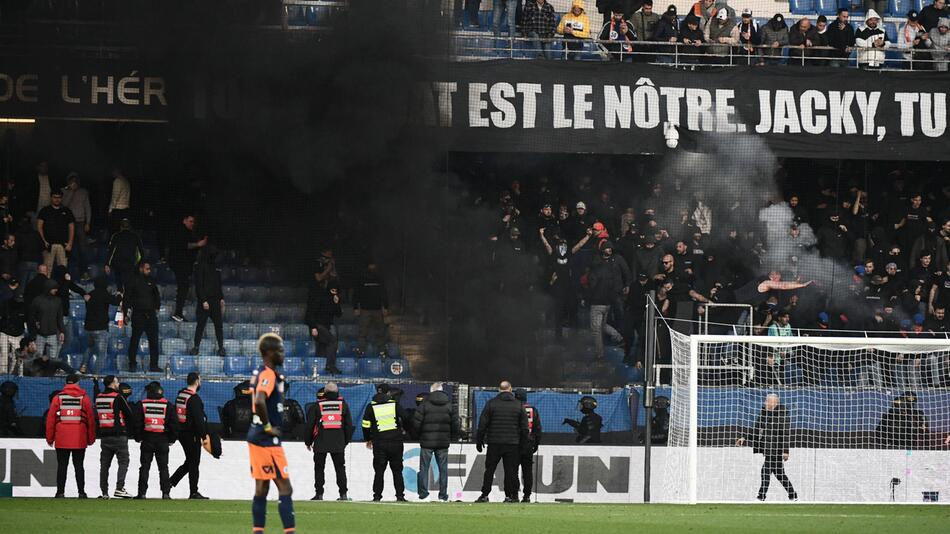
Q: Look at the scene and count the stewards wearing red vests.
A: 6